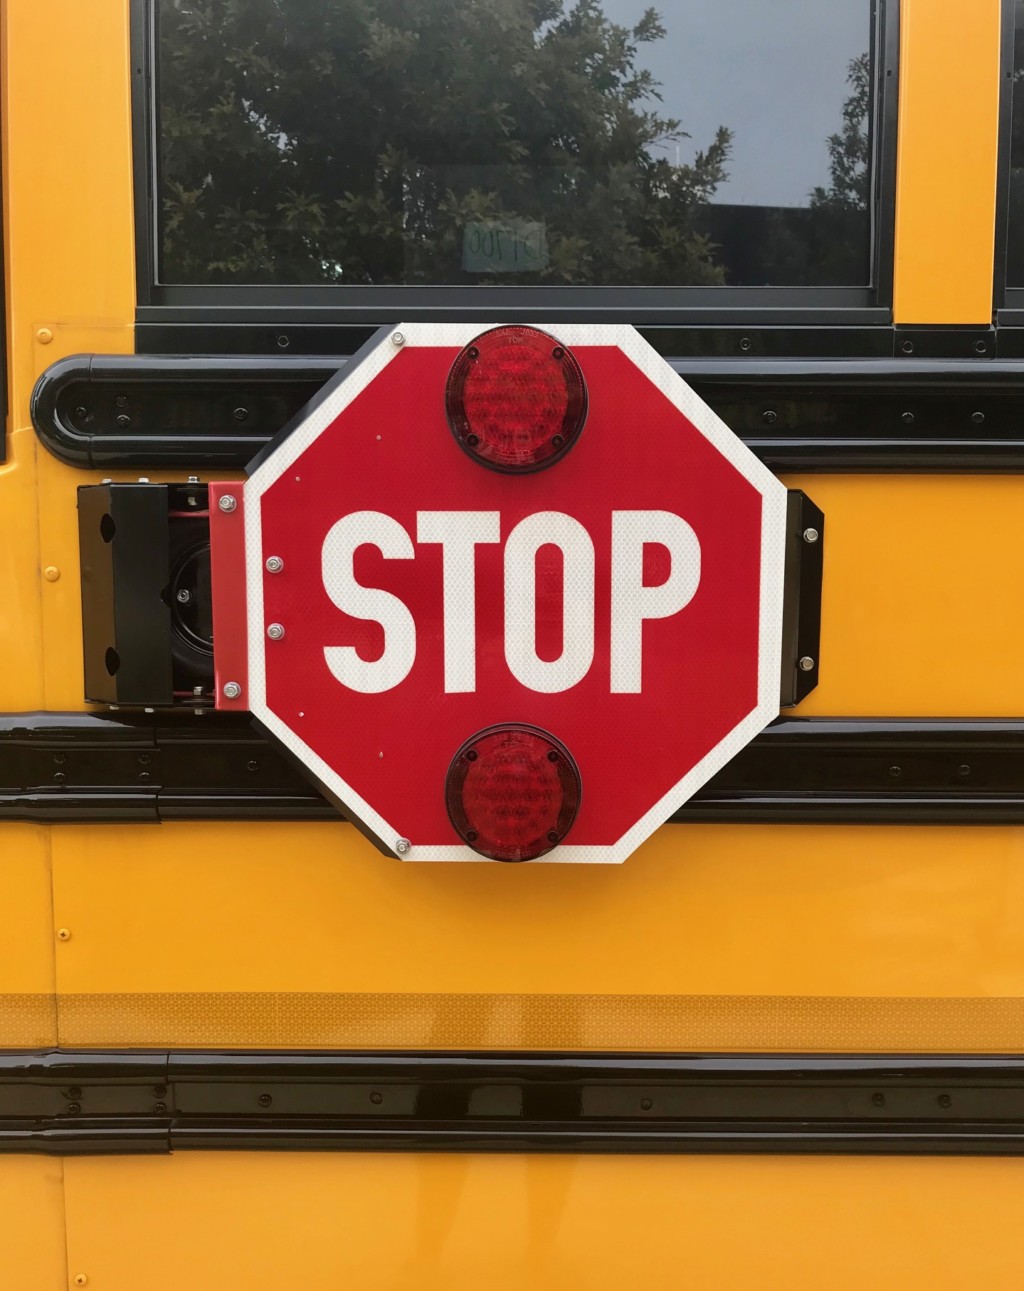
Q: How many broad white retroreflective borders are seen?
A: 1